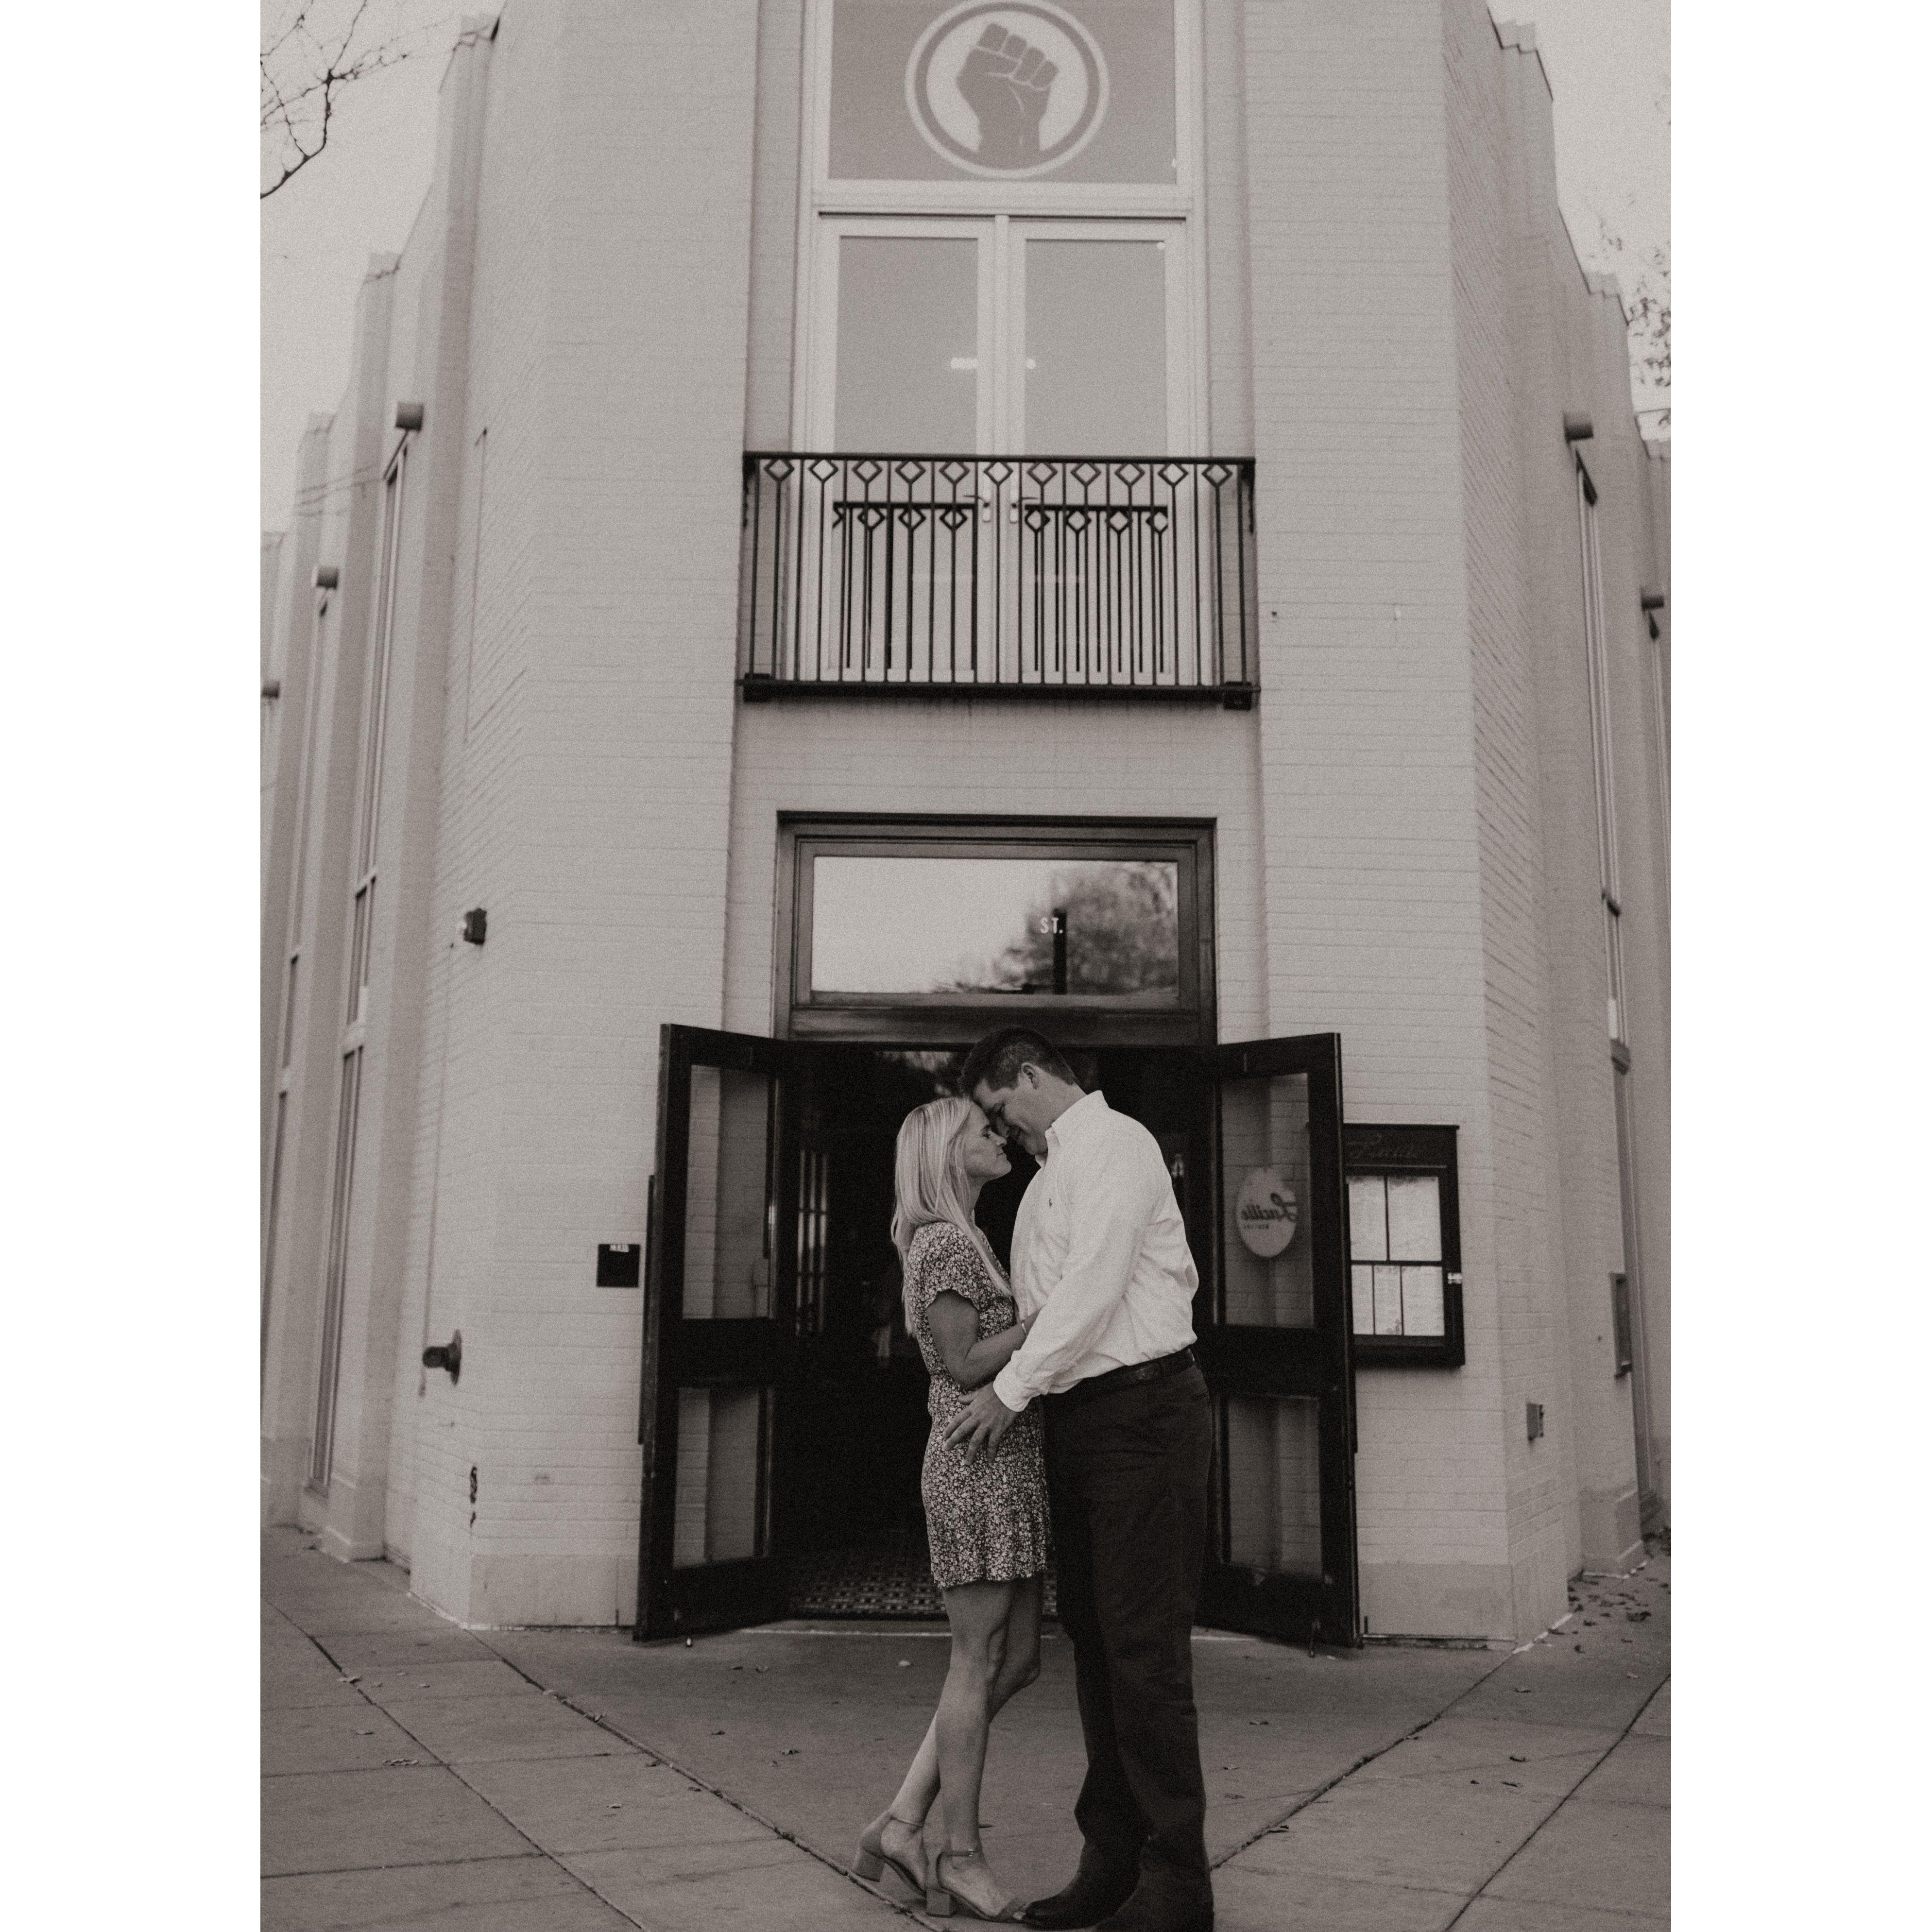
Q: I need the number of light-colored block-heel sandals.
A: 2